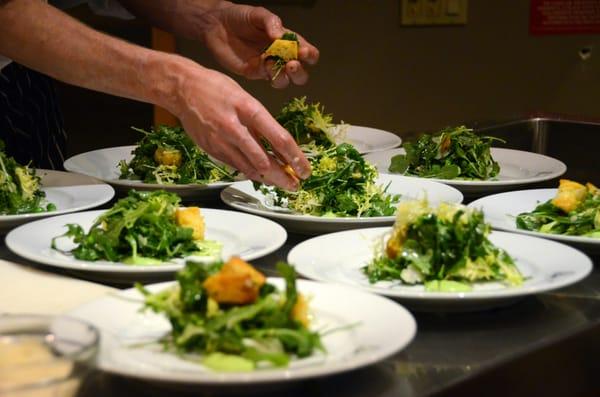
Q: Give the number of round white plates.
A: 9